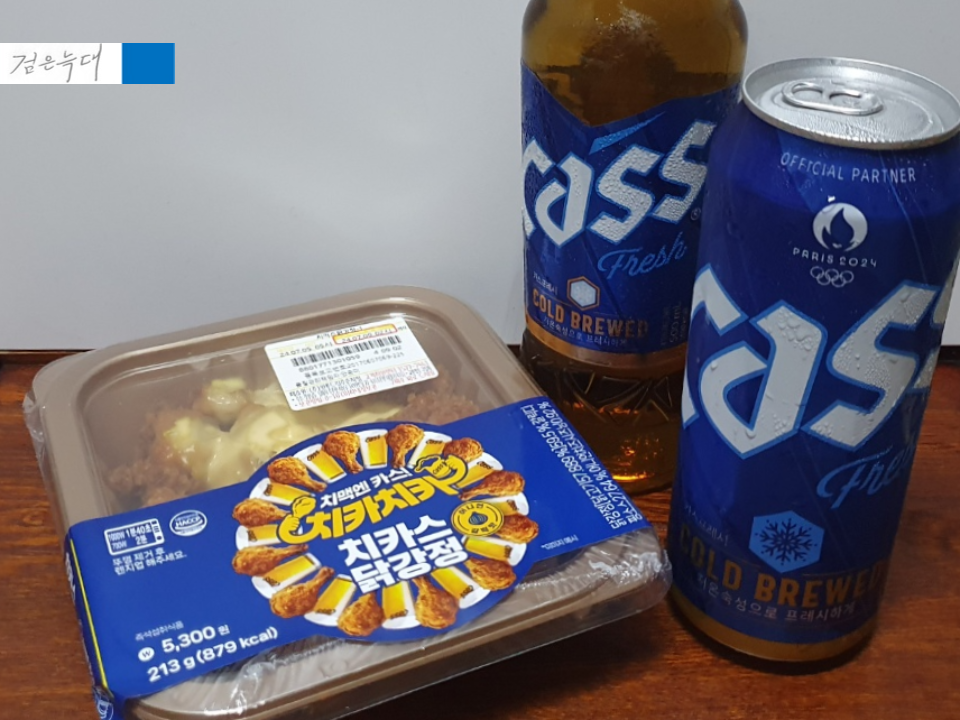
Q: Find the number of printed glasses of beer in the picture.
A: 12